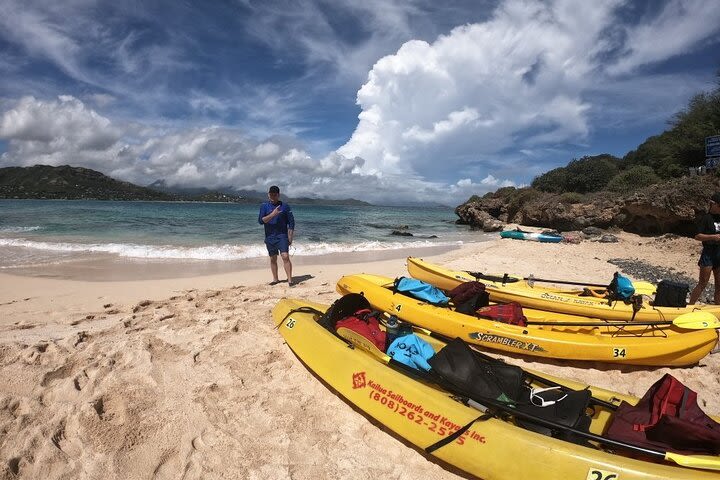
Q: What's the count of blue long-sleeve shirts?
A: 1